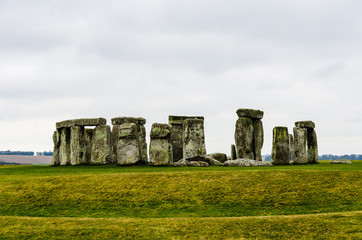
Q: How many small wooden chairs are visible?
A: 0